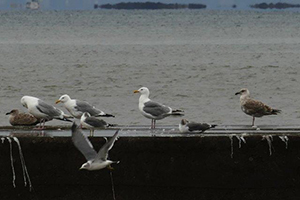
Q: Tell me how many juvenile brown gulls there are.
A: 2